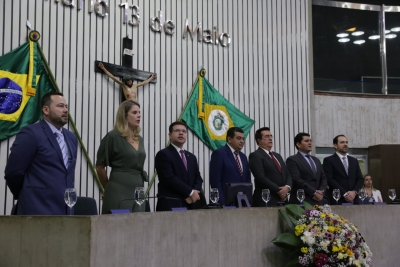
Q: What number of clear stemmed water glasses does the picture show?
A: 8